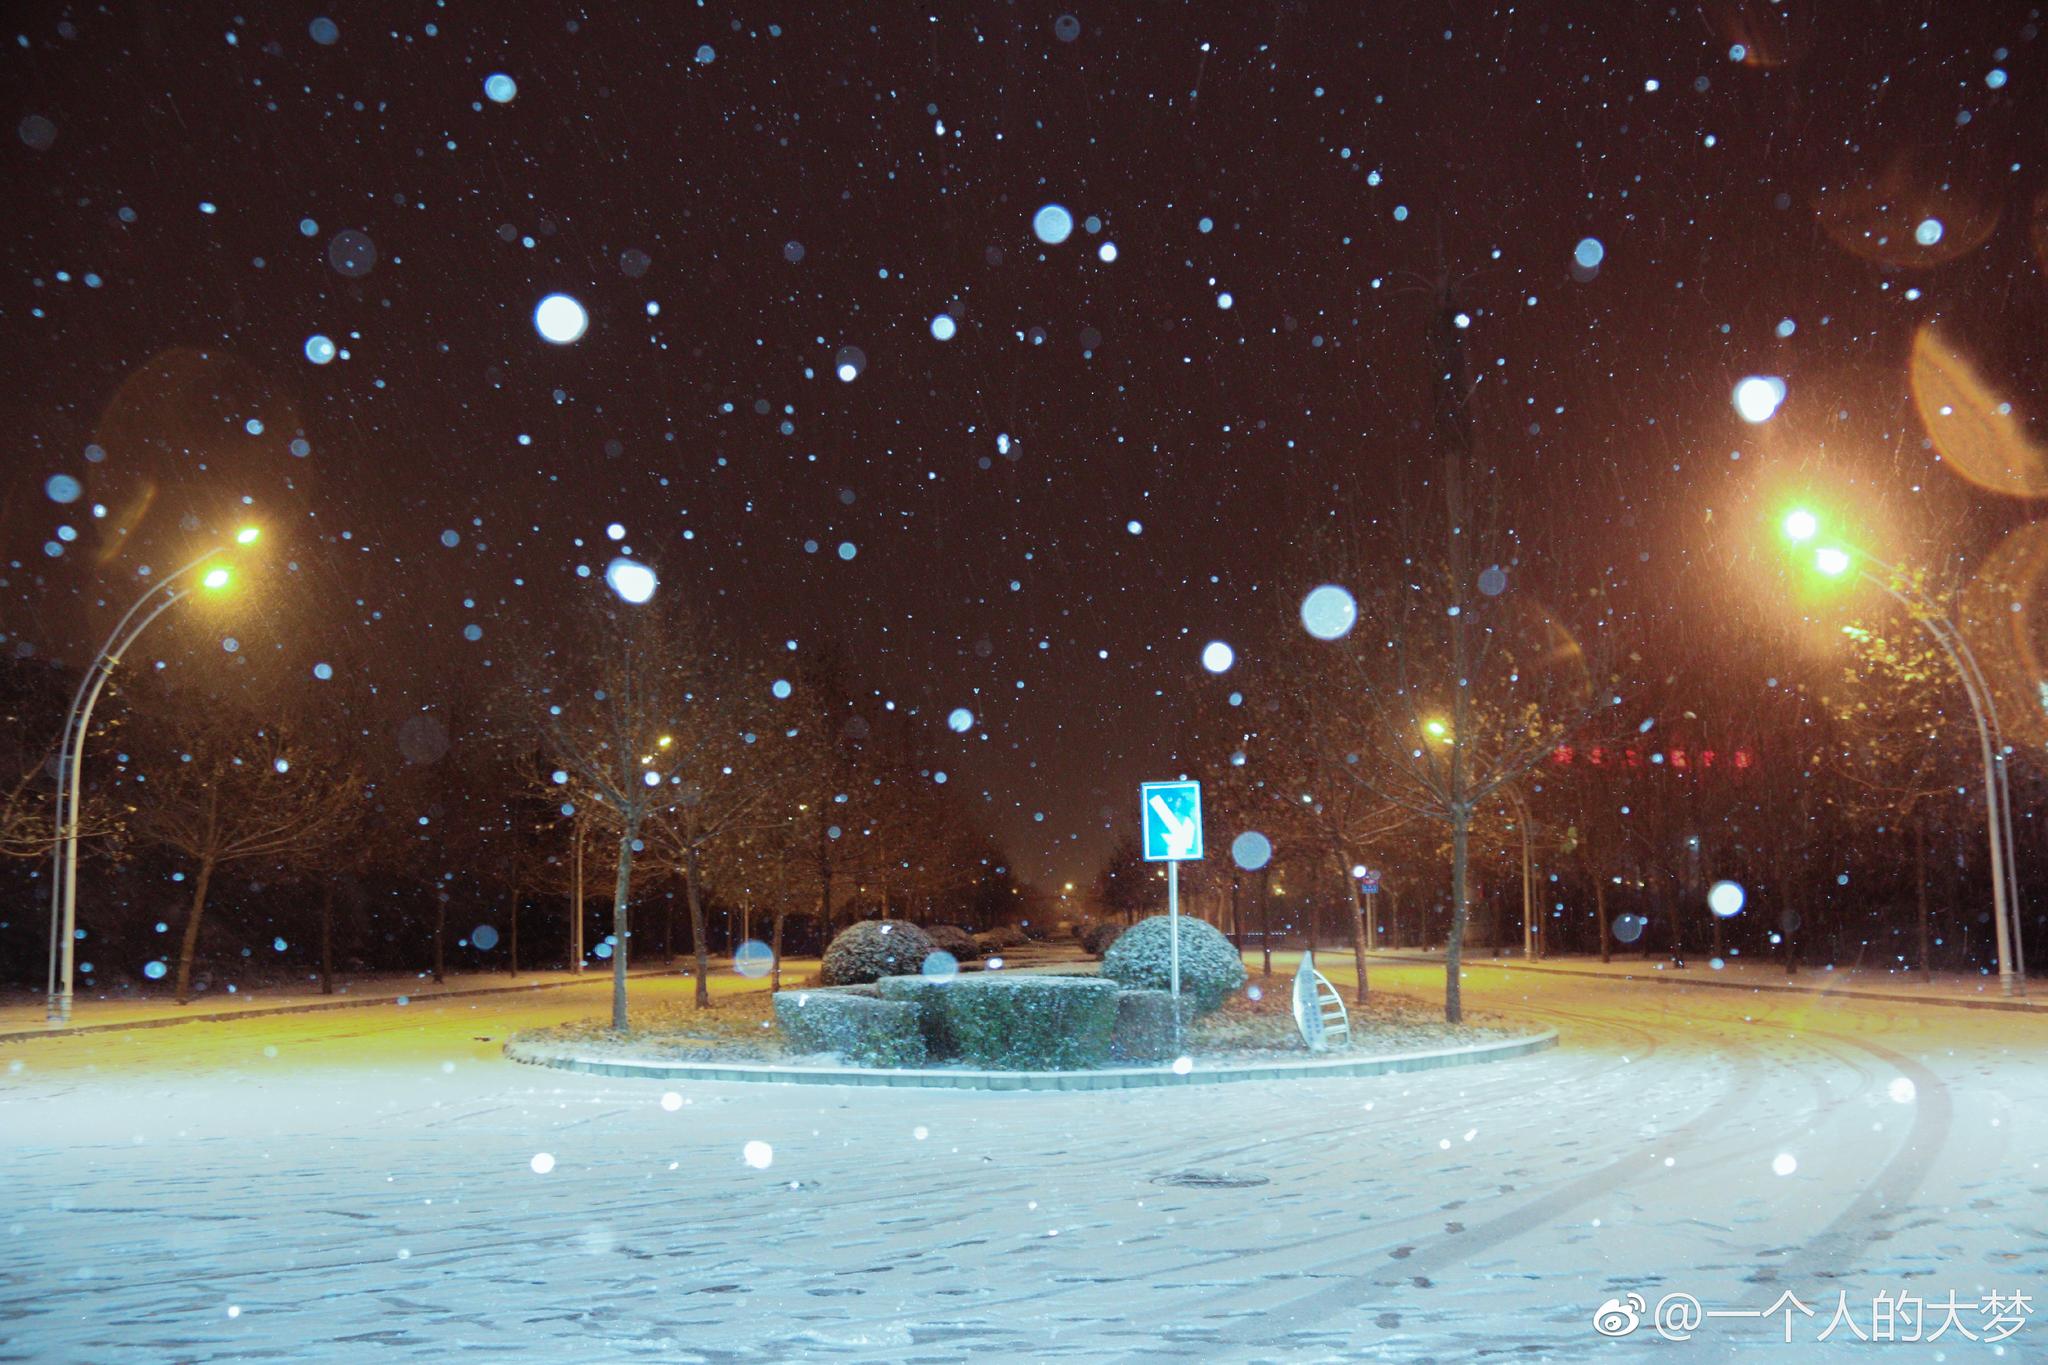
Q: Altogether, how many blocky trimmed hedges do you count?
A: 3